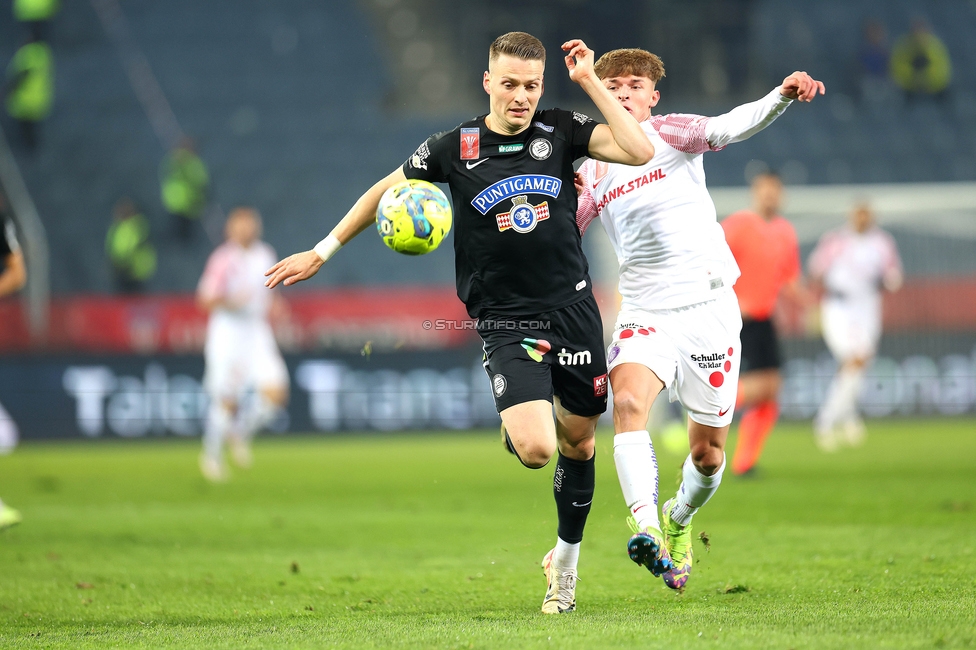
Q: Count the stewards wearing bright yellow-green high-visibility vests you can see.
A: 5